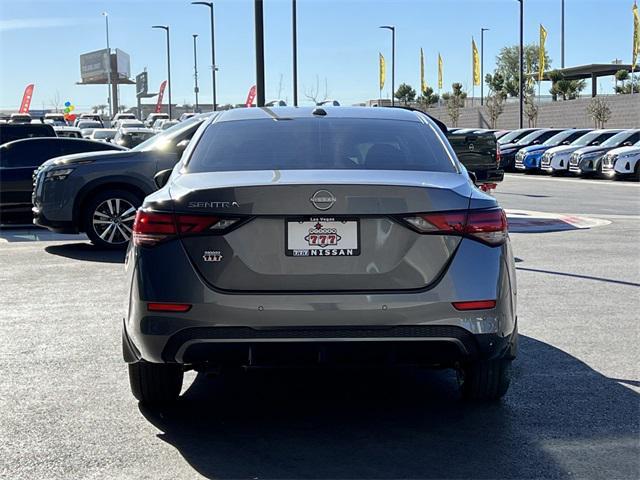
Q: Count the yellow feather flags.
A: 6